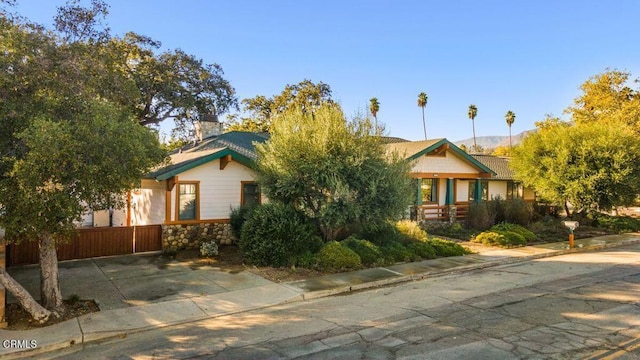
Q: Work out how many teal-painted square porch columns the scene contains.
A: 3